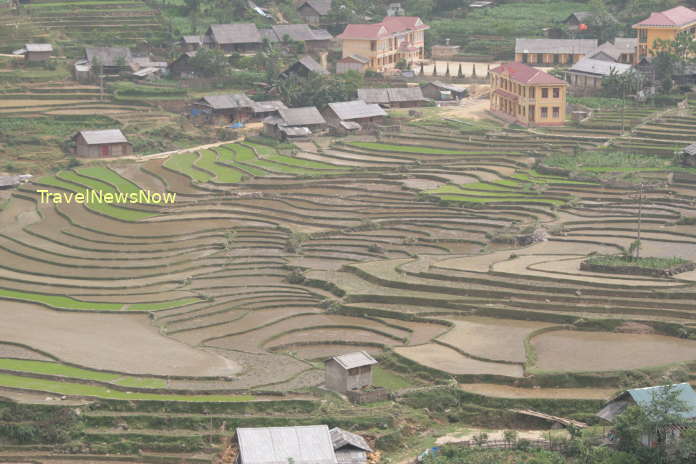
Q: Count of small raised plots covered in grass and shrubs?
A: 1